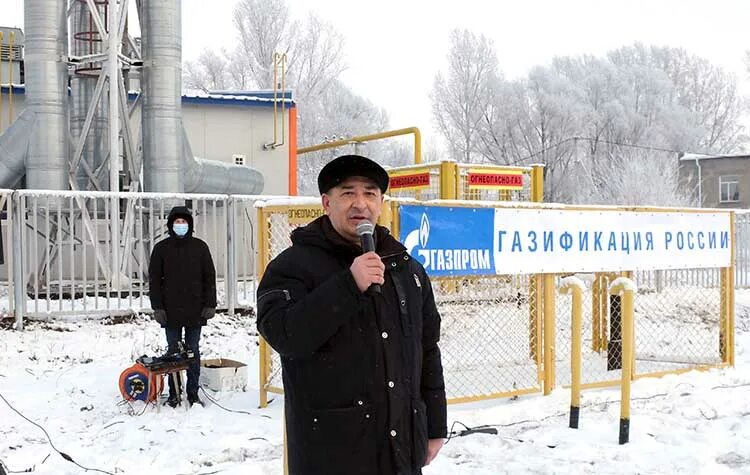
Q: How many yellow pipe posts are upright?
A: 2